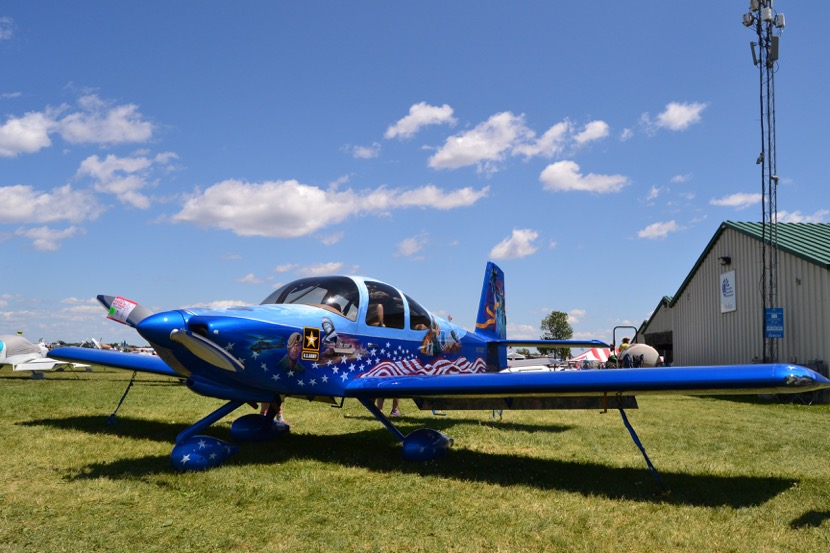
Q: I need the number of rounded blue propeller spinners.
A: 1